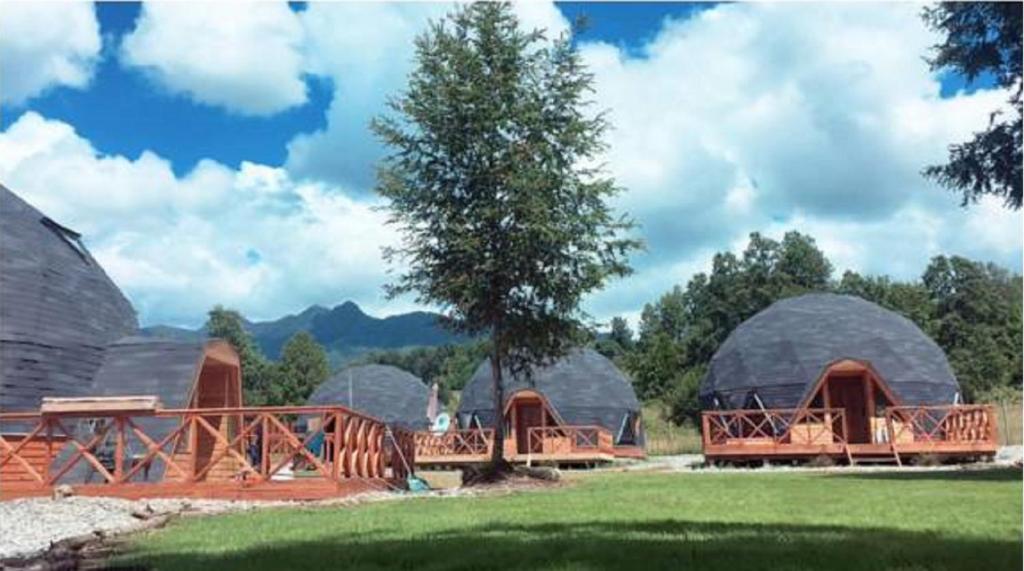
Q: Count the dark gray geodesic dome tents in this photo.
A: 4